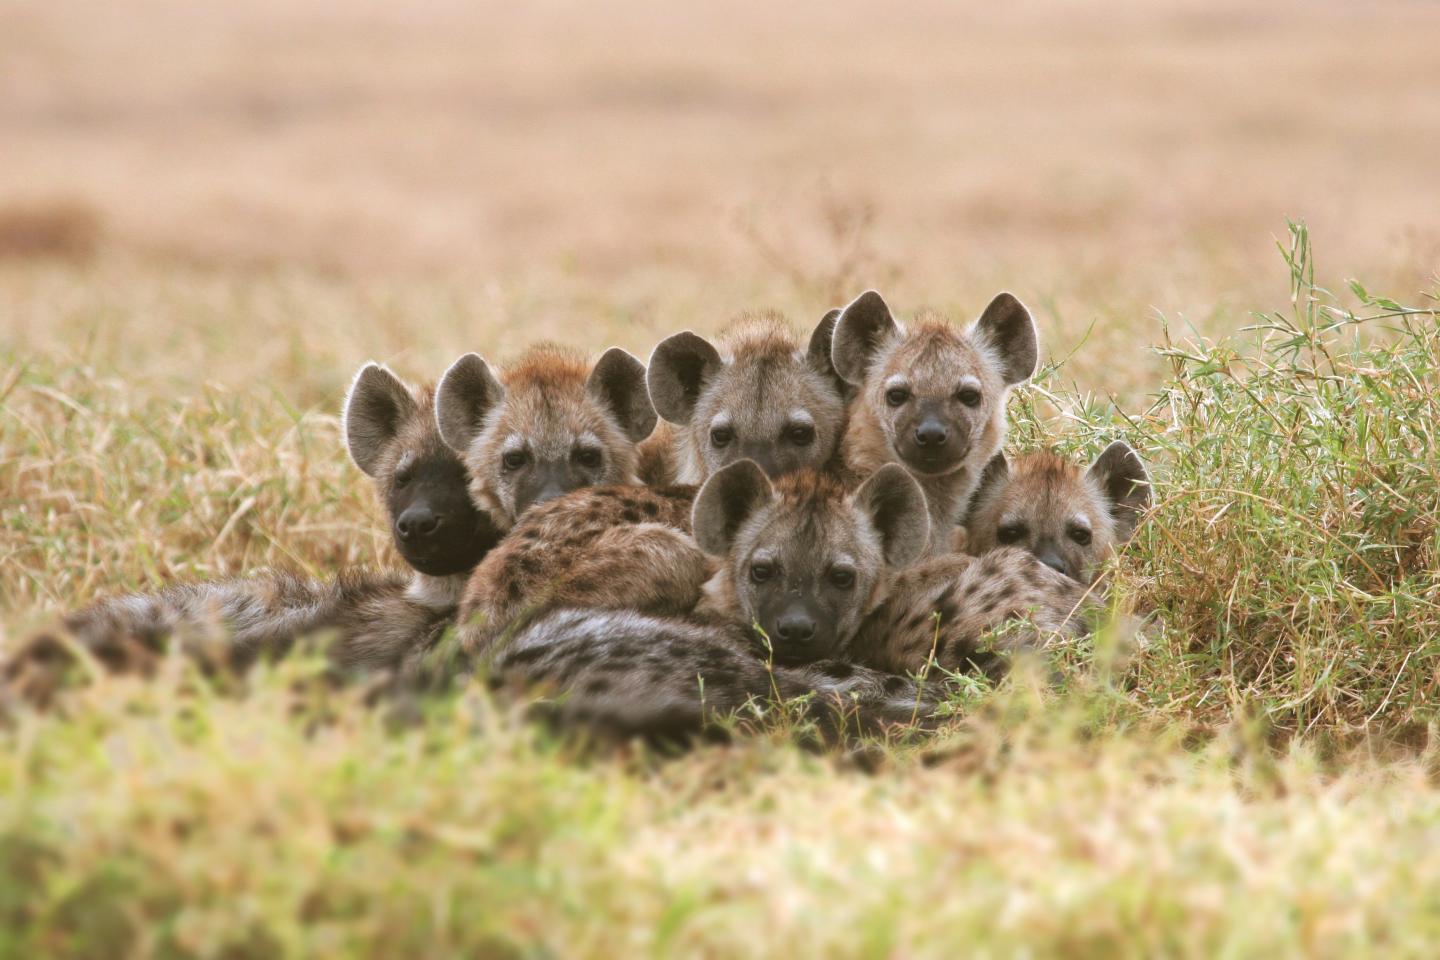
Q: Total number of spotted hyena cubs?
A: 6